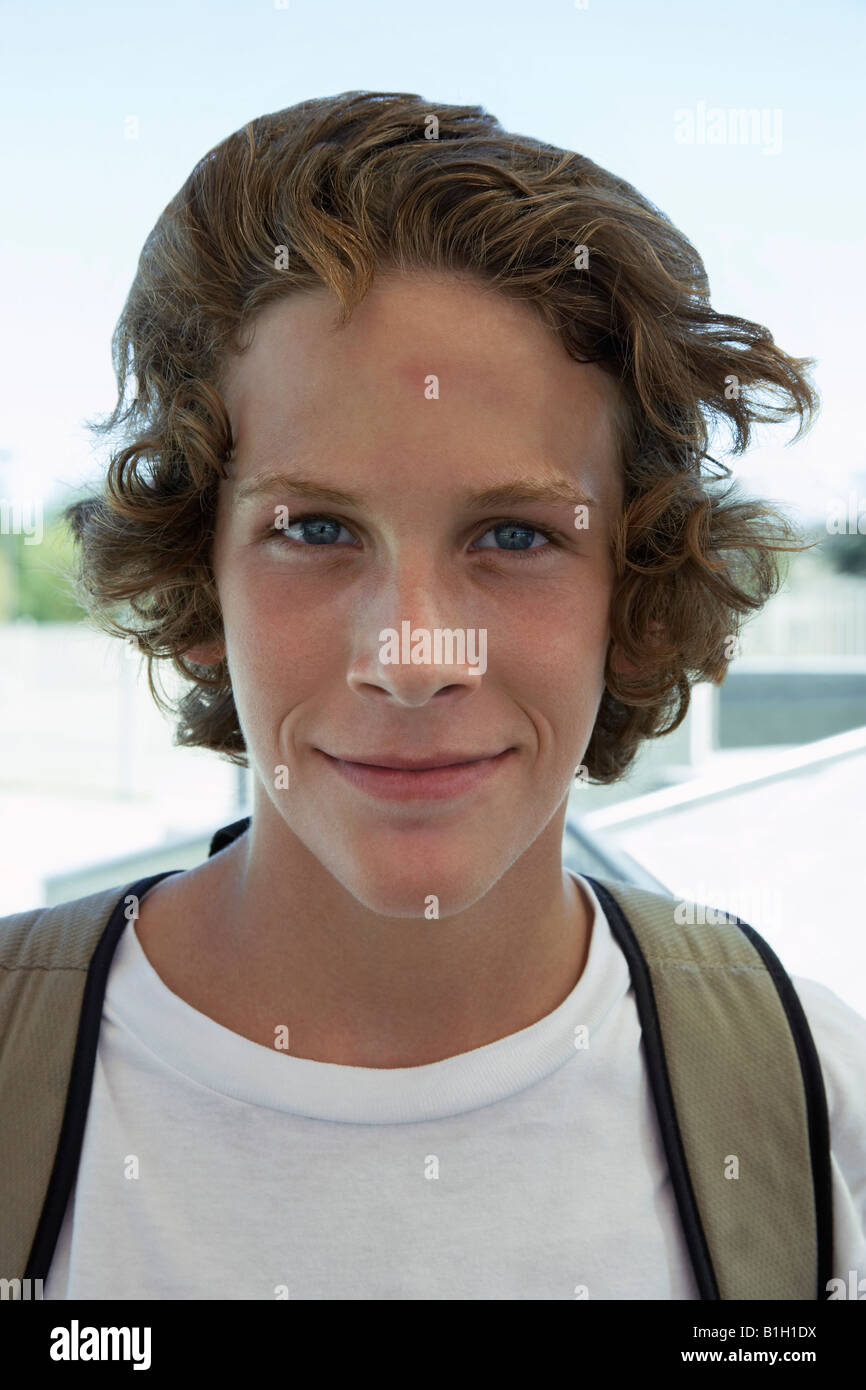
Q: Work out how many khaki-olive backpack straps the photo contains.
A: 2